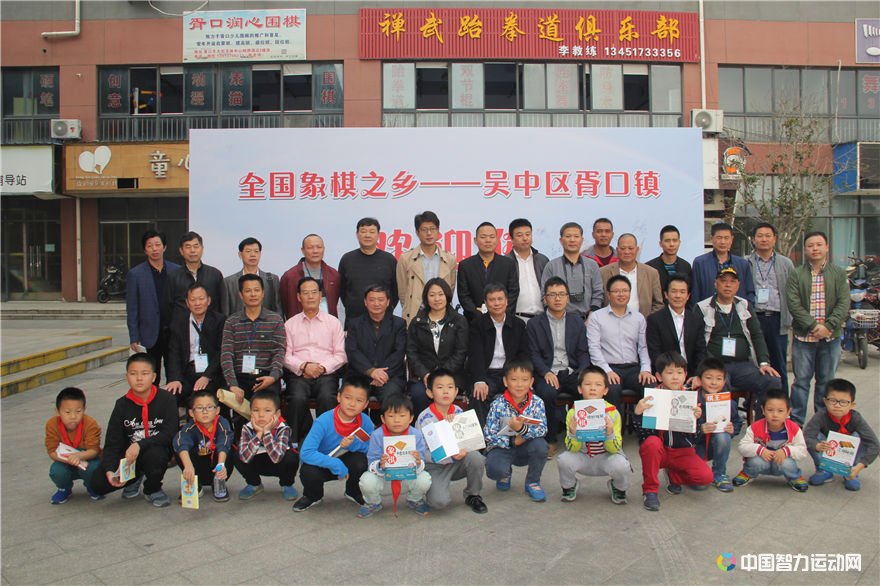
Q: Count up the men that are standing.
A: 15